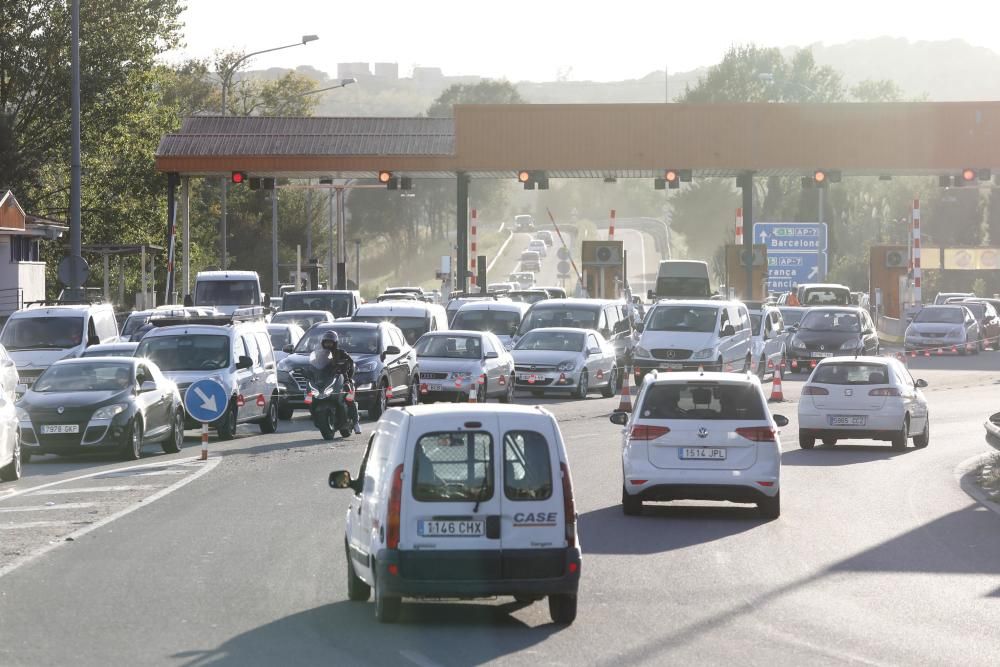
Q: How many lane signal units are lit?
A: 6